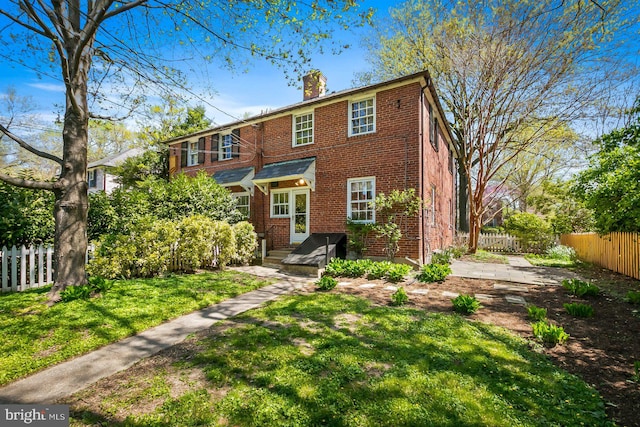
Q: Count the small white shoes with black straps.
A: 0